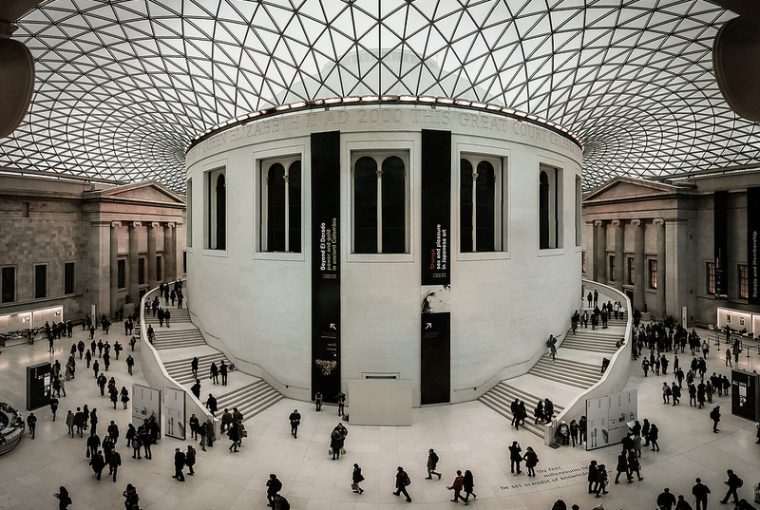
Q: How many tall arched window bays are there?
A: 5